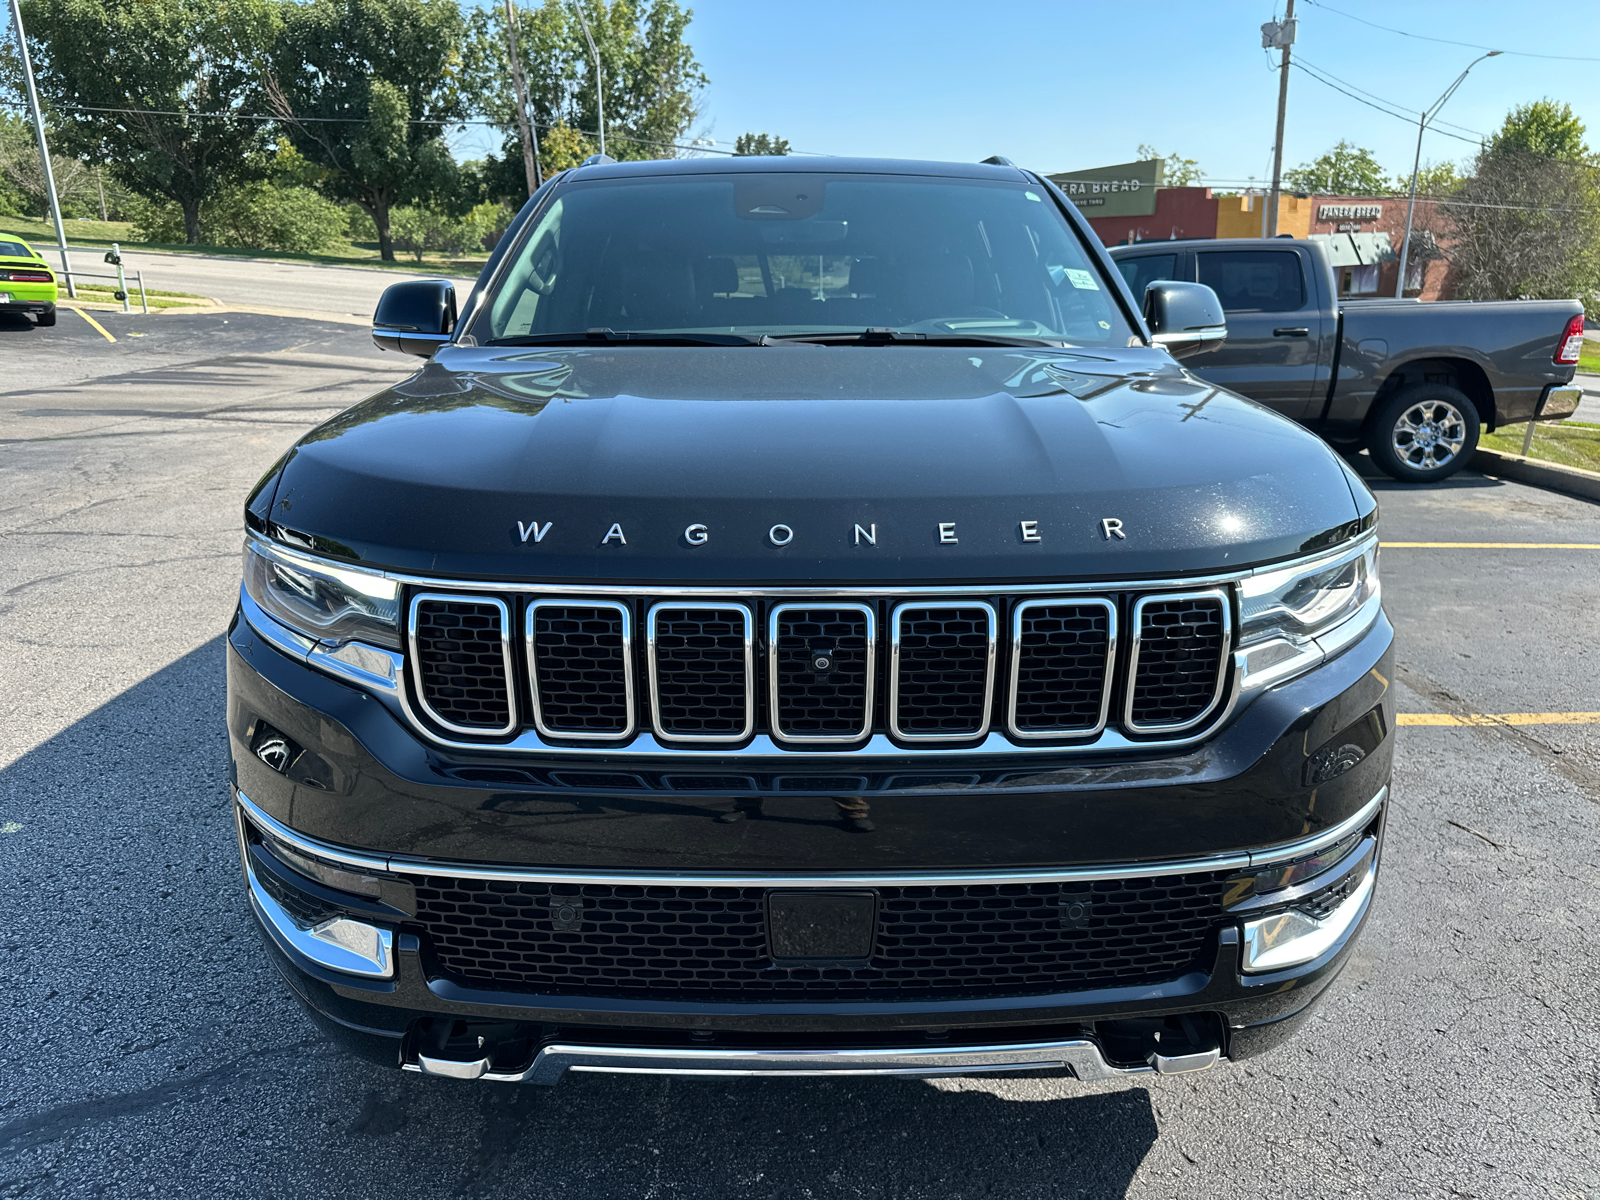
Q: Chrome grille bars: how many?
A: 7